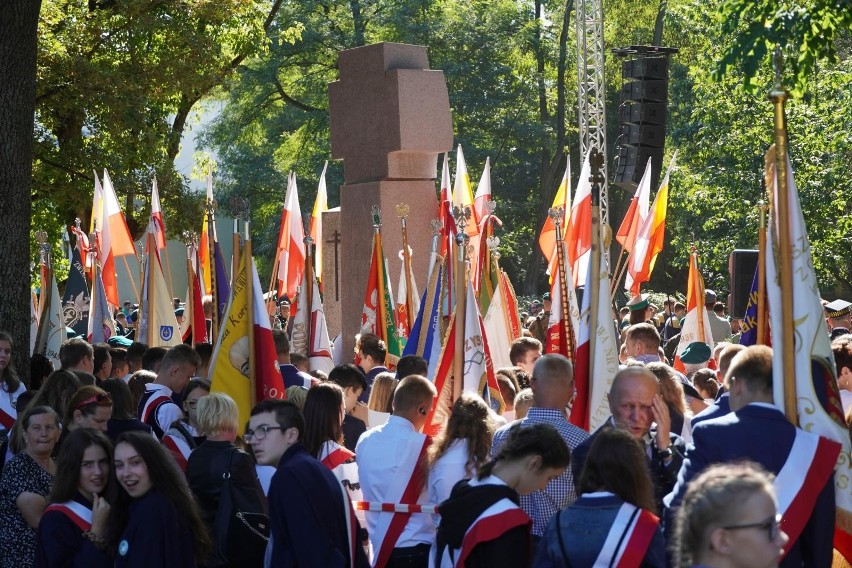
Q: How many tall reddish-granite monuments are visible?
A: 1